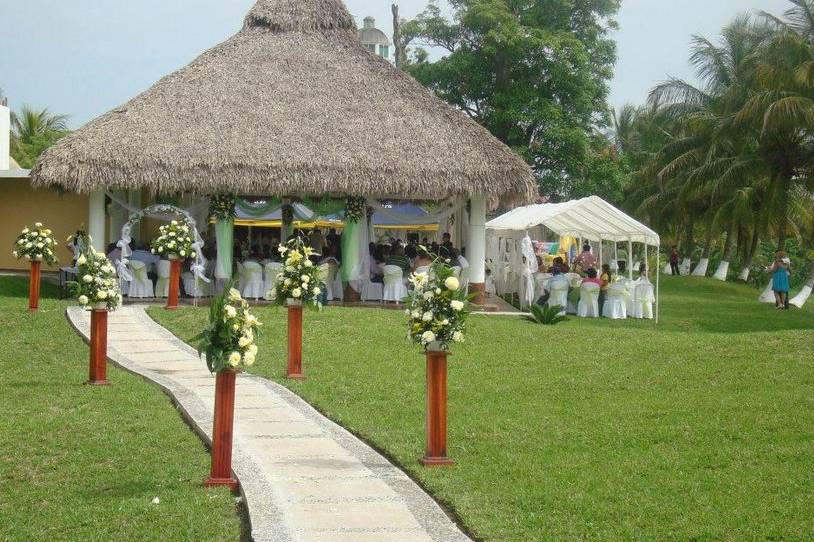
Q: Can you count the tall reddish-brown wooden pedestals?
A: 6